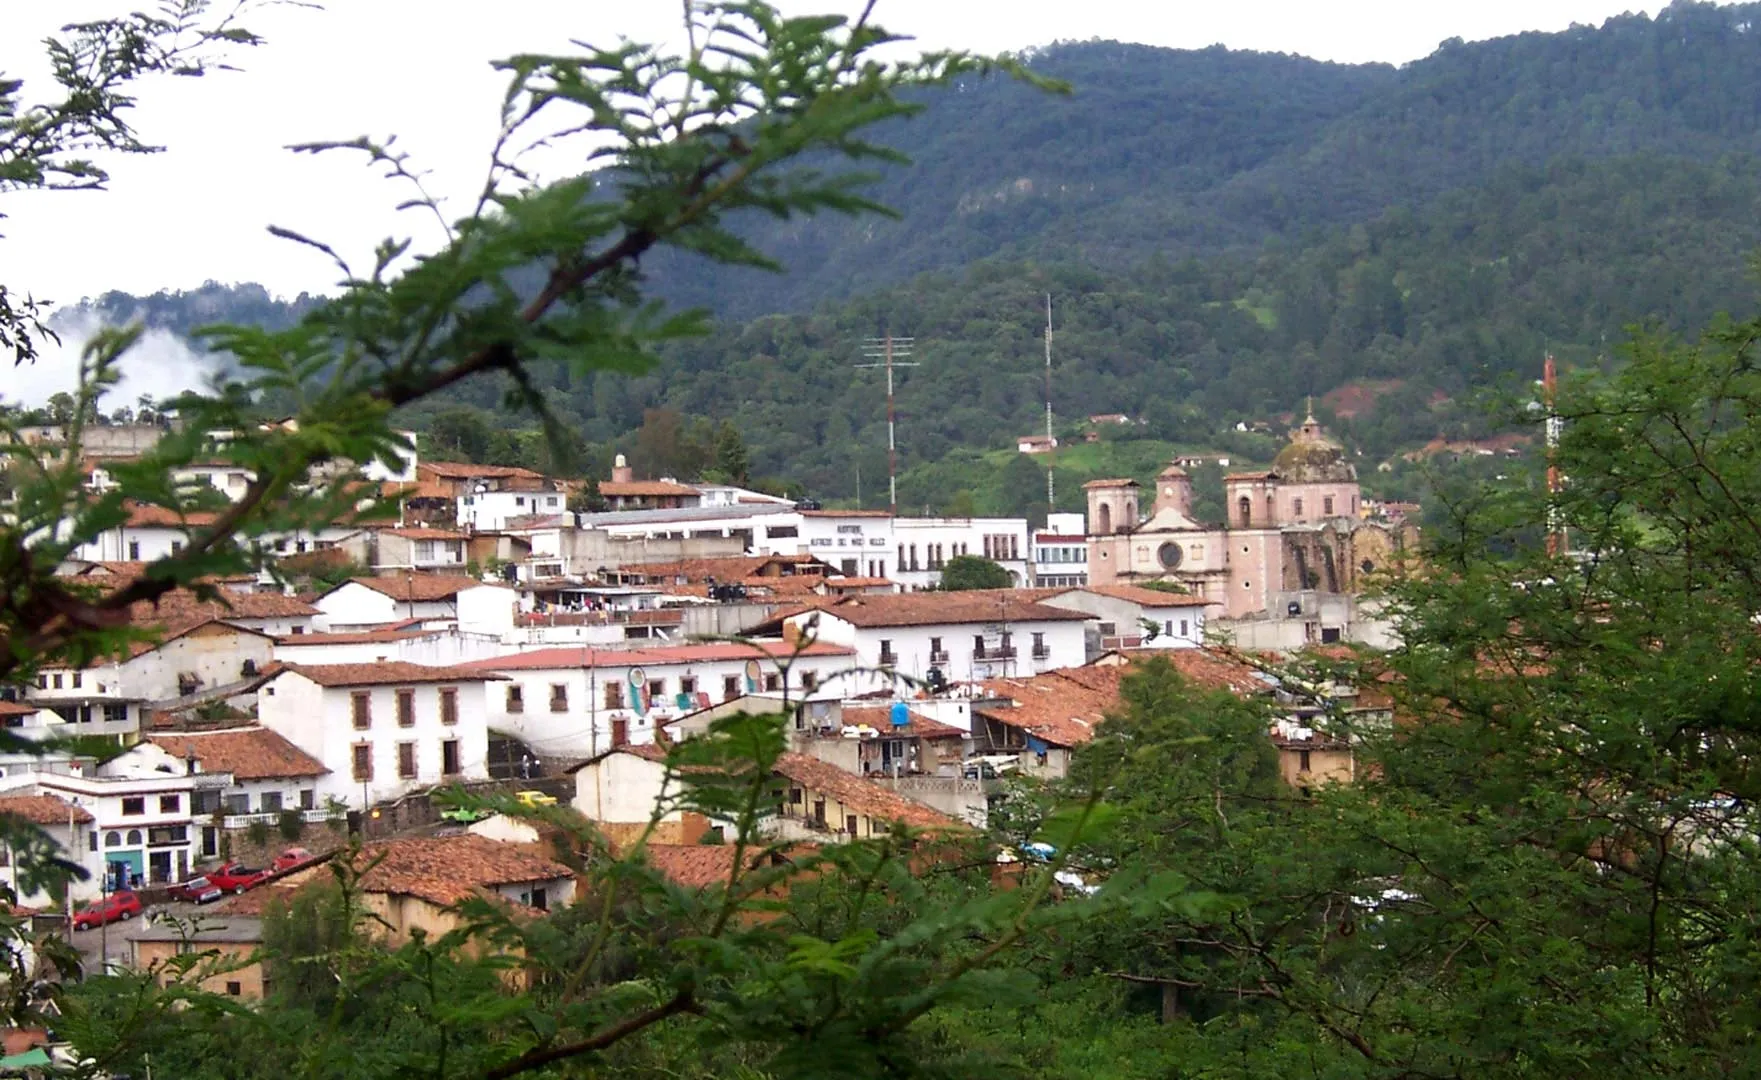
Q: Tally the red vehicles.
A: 4